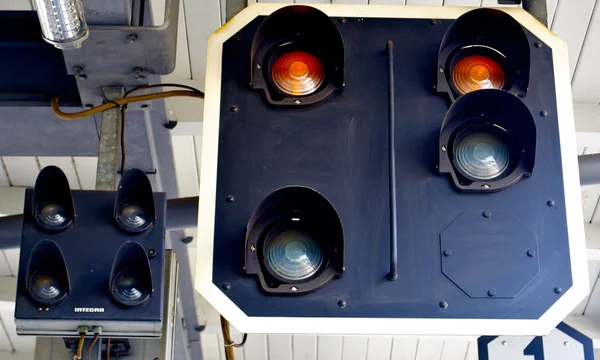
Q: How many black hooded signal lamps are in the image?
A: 8